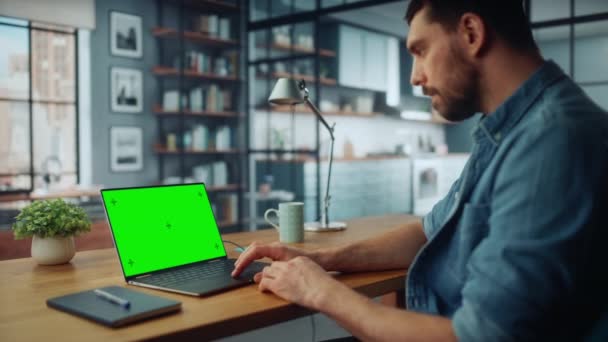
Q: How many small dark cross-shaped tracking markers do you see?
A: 5